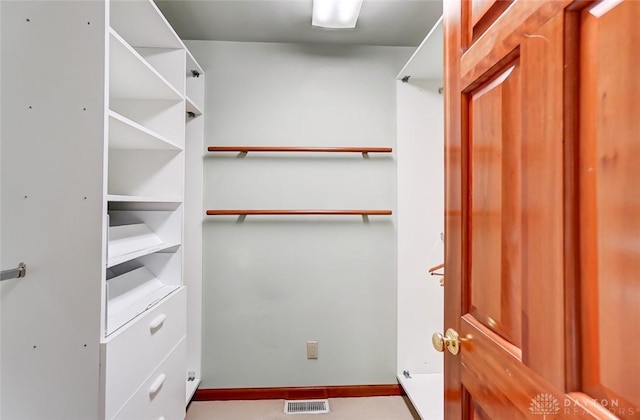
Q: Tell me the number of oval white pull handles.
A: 2